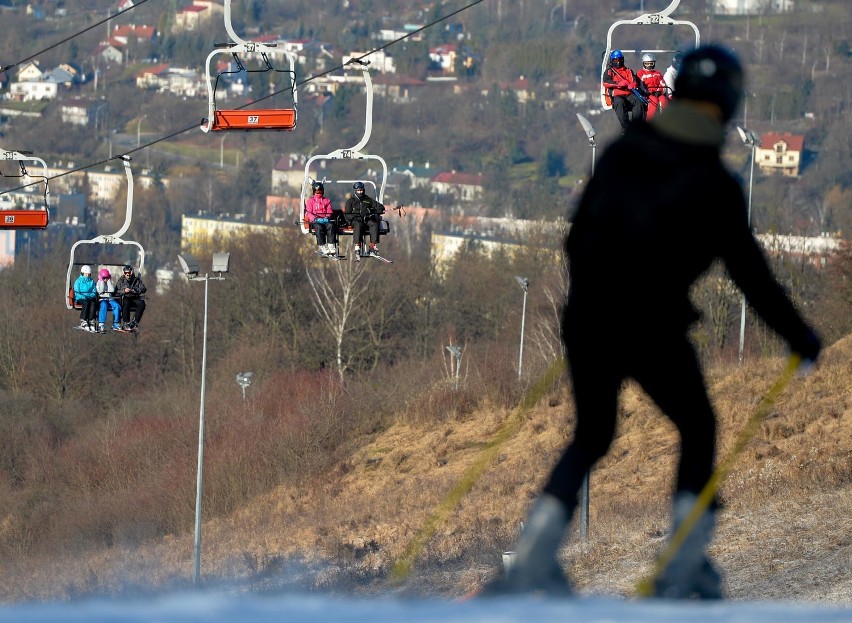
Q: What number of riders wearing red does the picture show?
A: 2